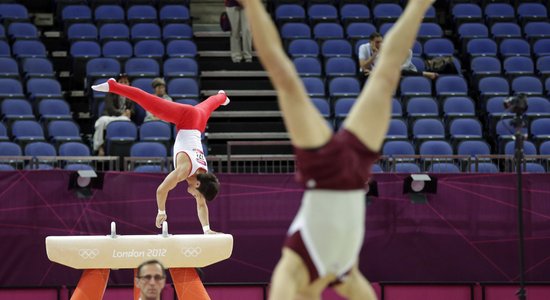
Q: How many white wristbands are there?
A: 2